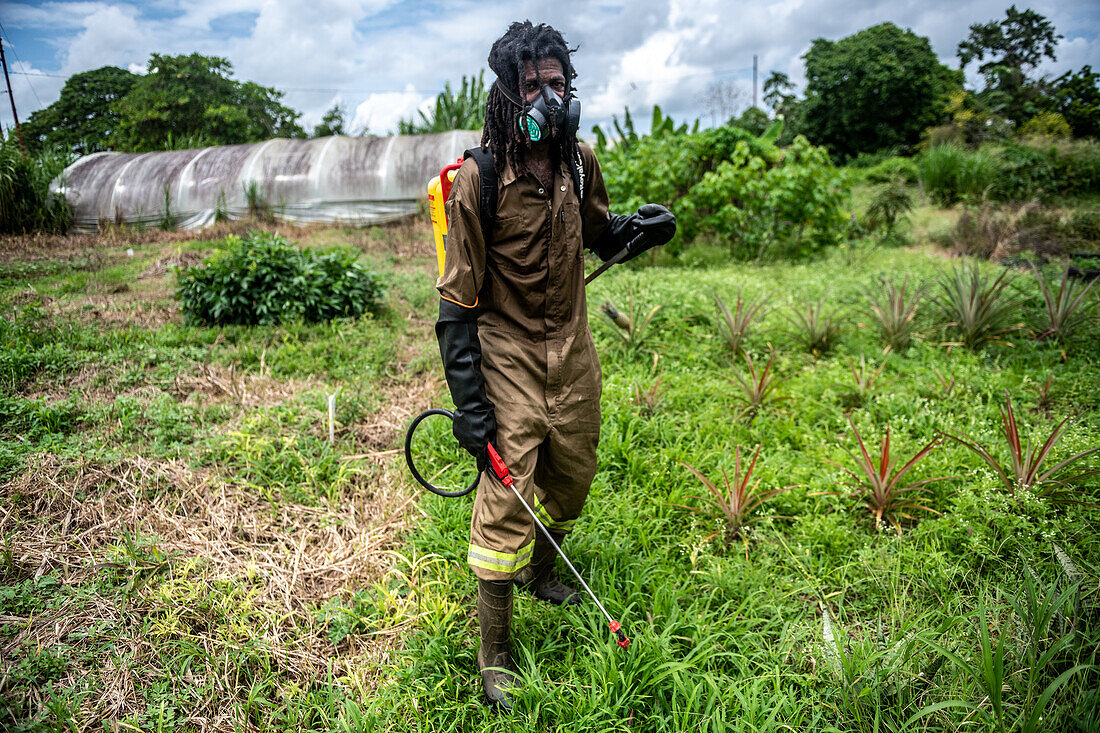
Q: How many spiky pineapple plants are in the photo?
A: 14